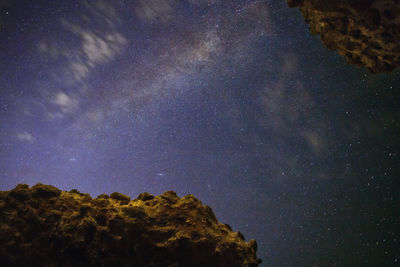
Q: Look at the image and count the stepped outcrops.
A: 2